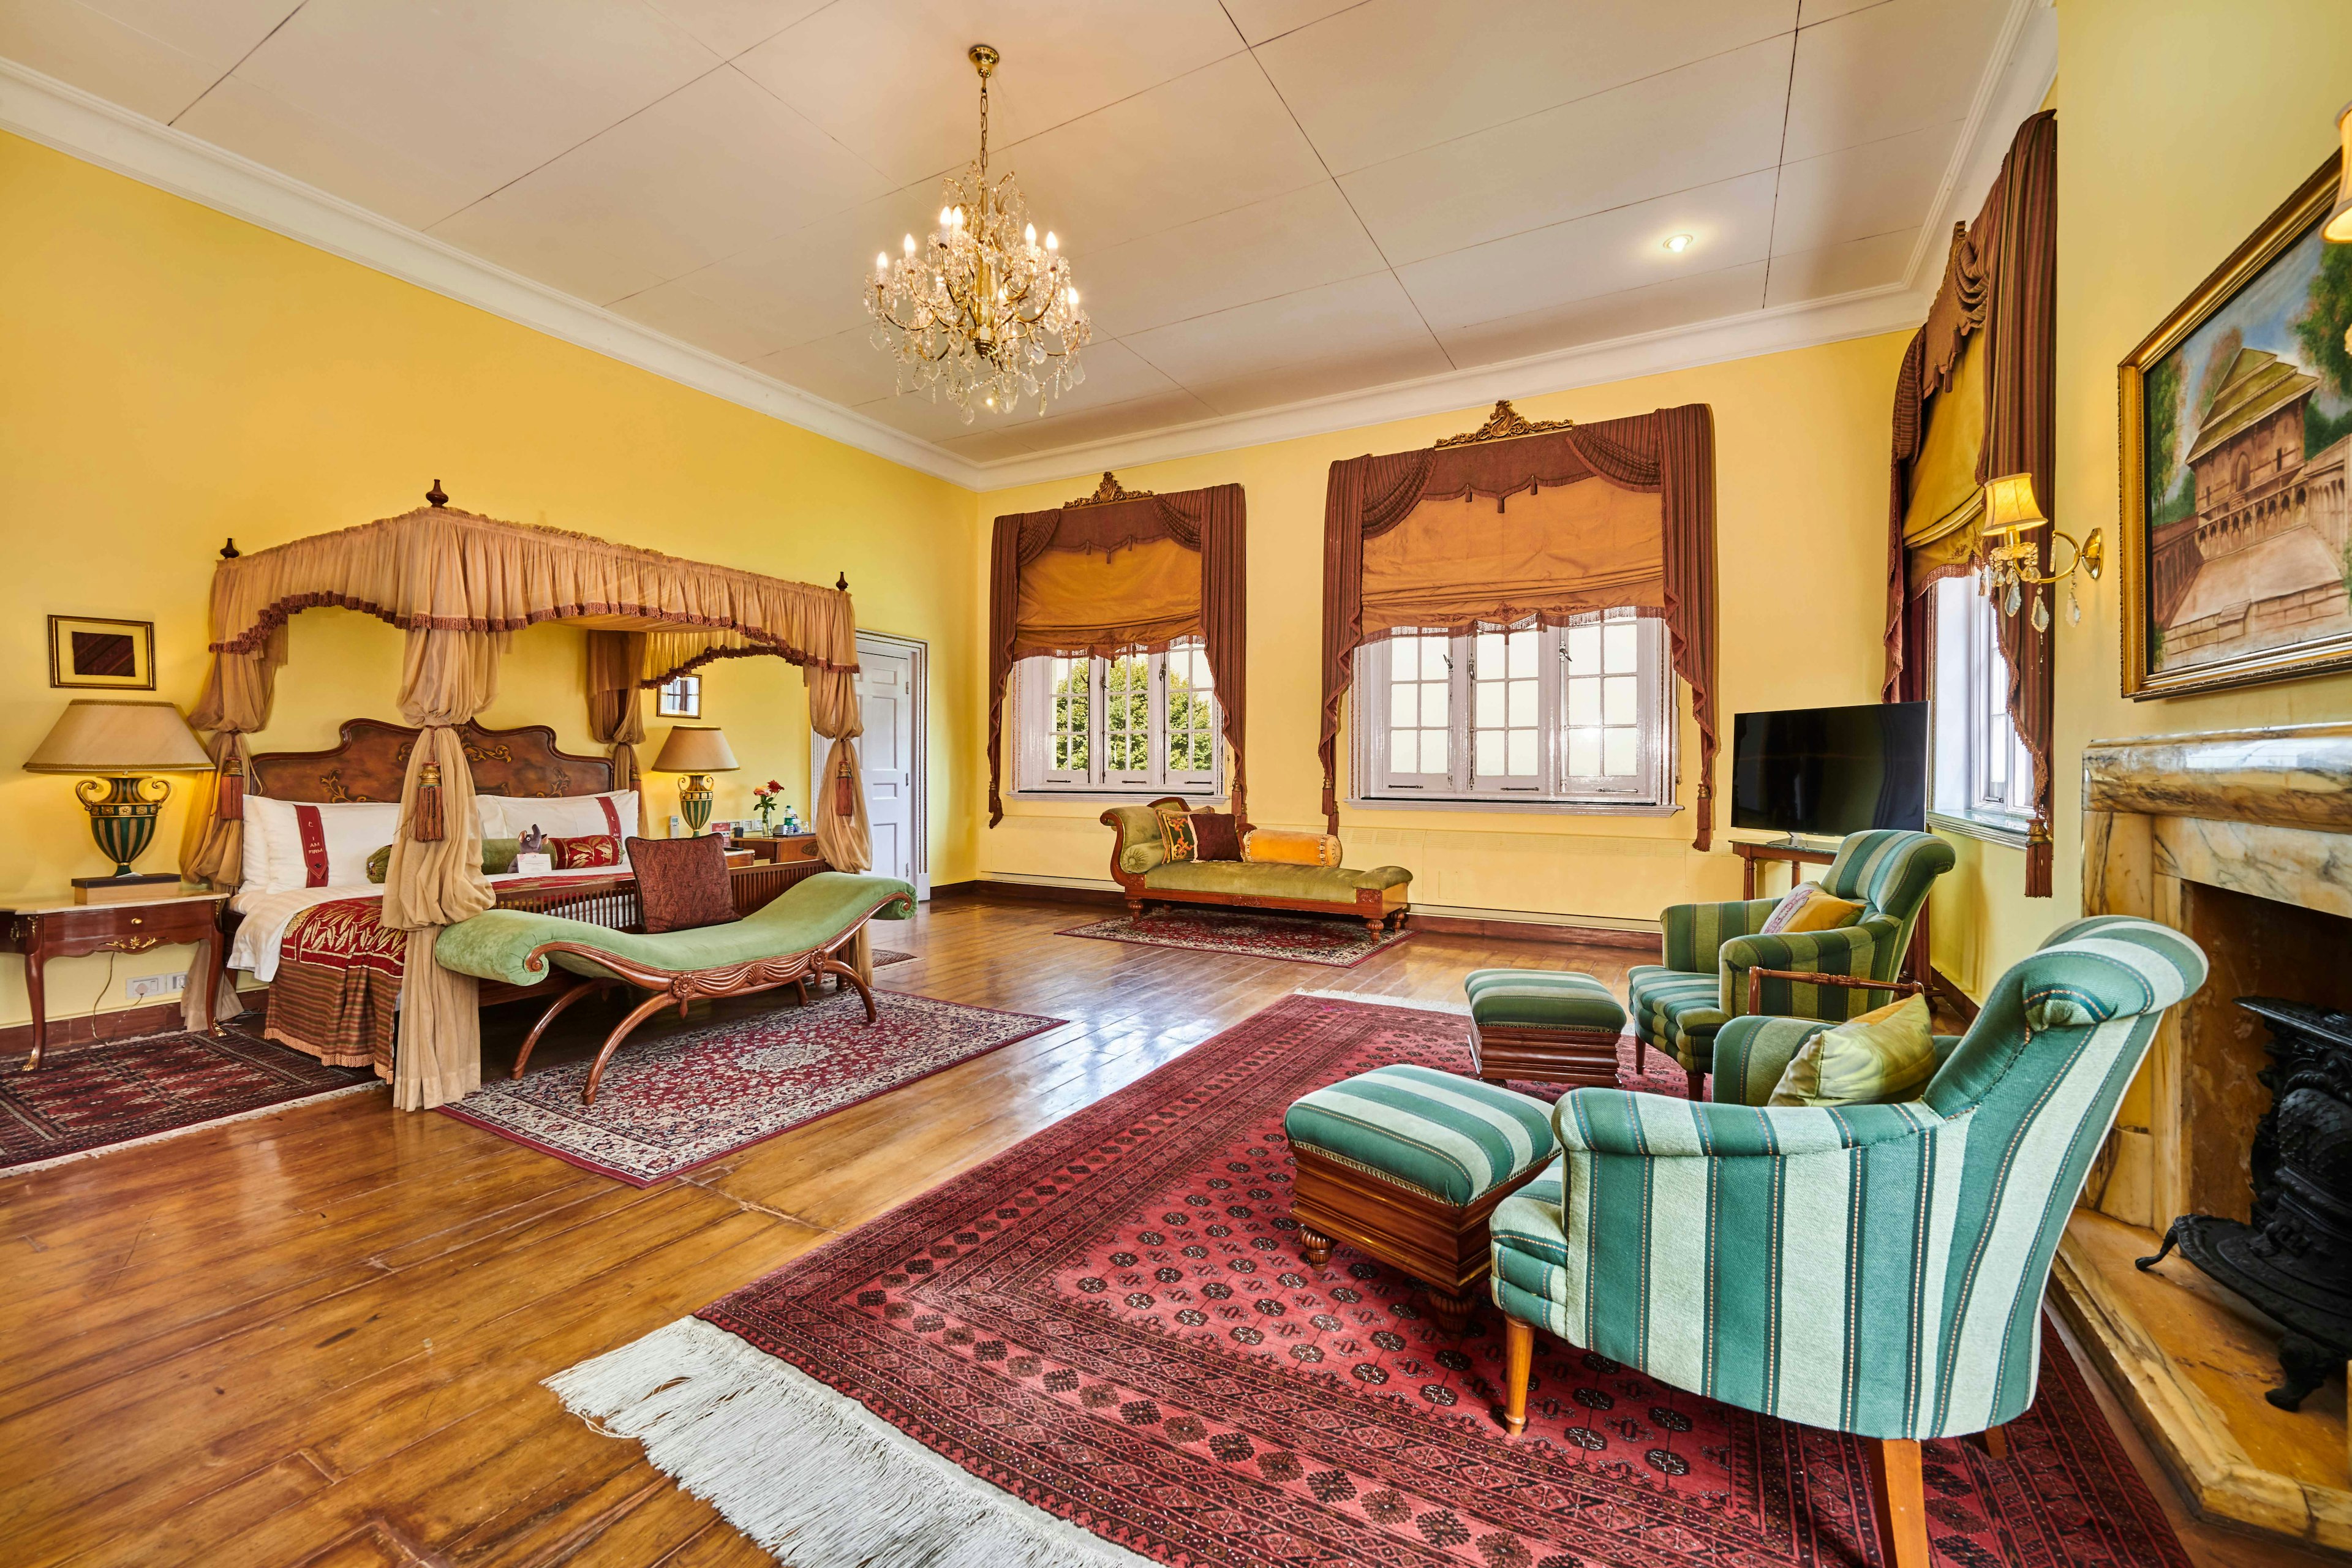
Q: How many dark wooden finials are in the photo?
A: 3